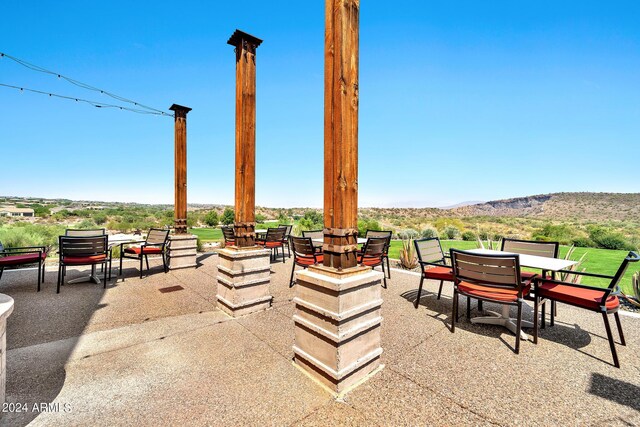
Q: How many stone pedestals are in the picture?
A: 3